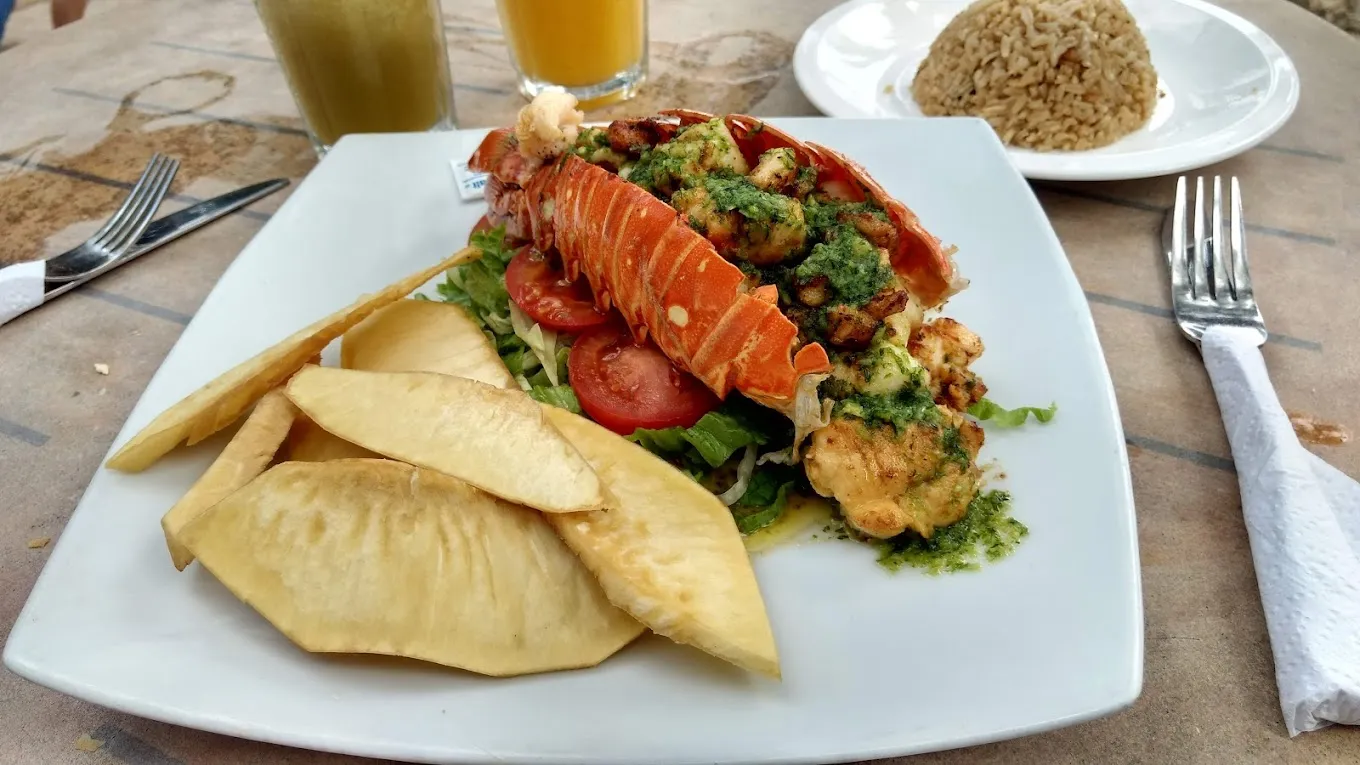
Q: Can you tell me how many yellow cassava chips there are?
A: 6